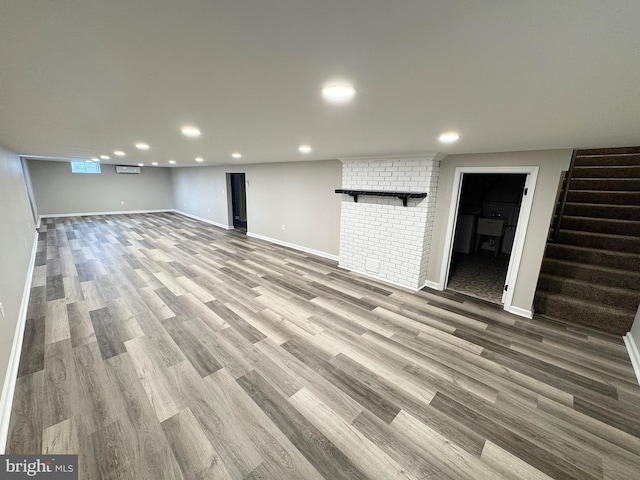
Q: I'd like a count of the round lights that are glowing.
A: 14